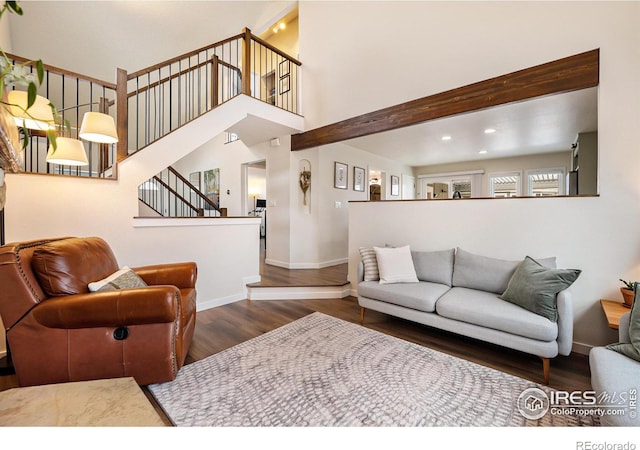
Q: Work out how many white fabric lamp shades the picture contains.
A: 3